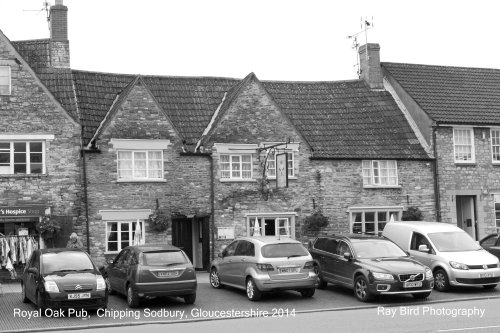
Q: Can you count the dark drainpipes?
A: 3